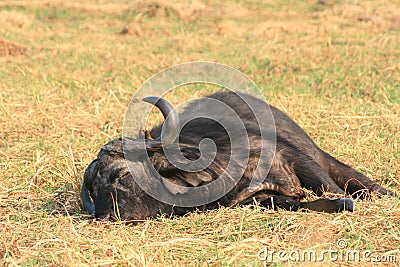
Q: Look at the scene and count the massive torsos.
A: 1